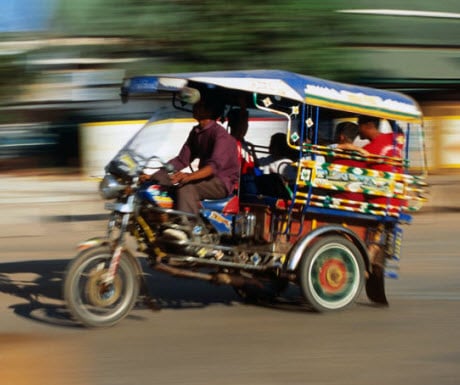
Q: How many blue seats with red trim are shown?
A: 1